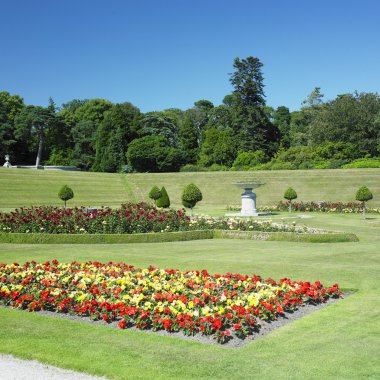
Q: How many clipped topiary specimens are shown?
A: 6